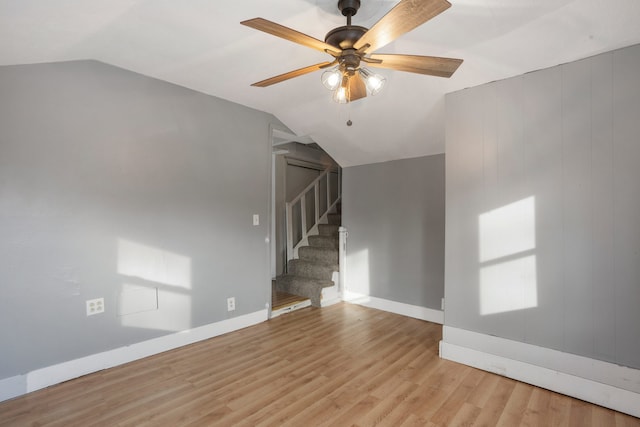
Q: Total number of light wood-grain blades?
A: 5